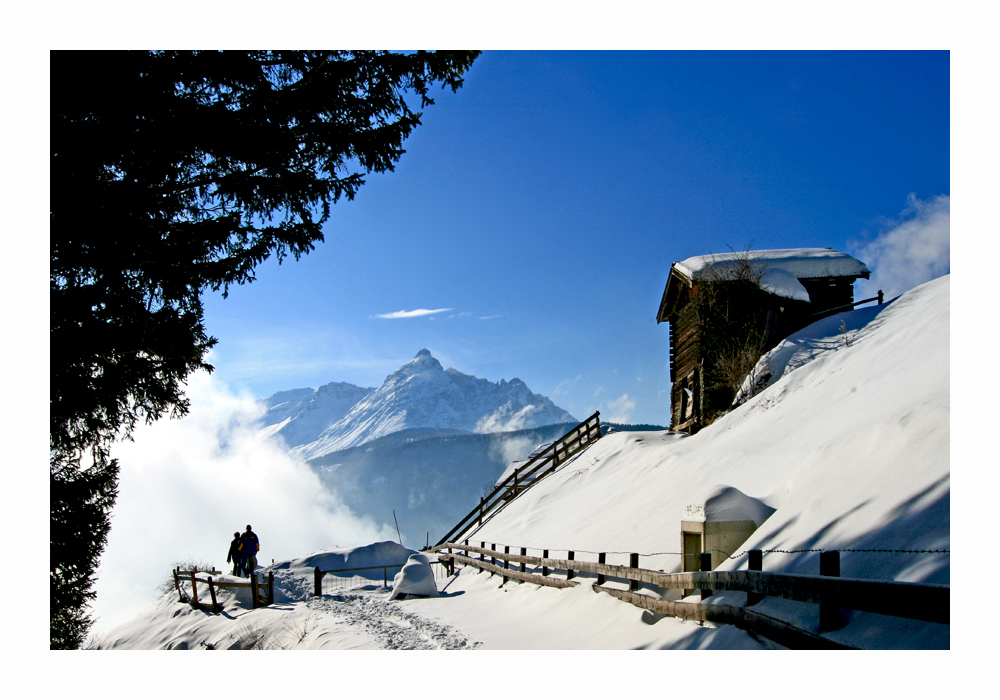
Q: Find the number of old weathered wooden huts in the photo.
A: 1